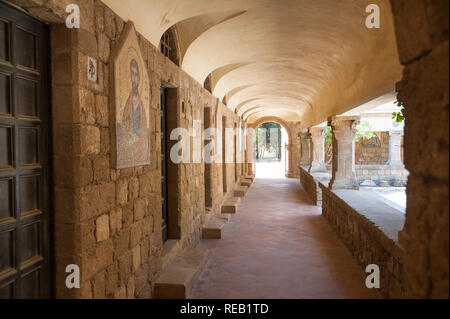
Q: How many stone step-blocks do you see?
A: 6